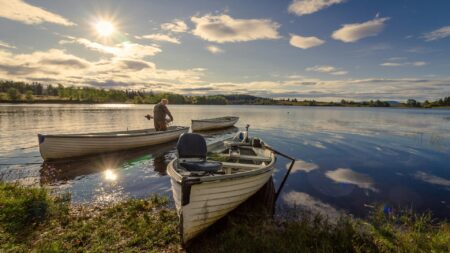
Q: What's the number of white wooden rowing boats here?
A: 3